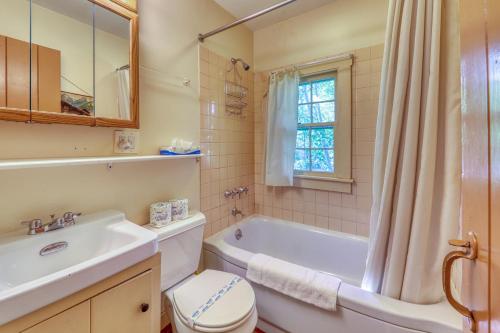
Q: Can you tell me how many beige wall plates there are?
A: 1